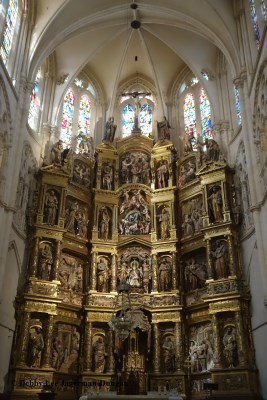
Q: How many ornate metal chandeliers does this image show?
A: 1